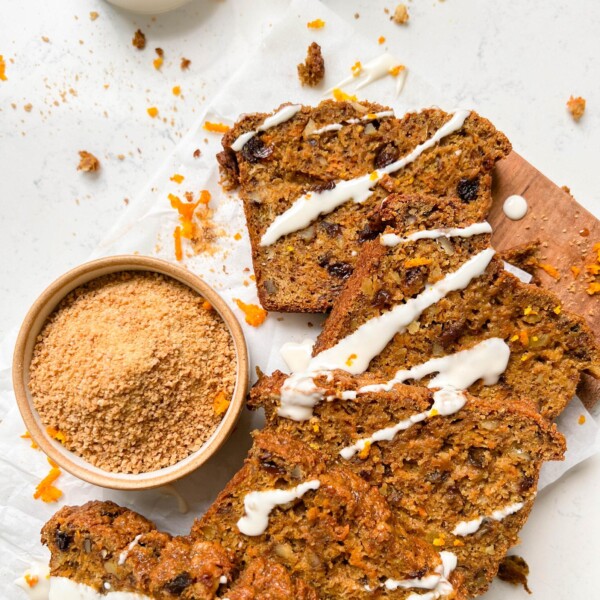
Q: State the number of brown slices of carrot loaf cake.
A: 5